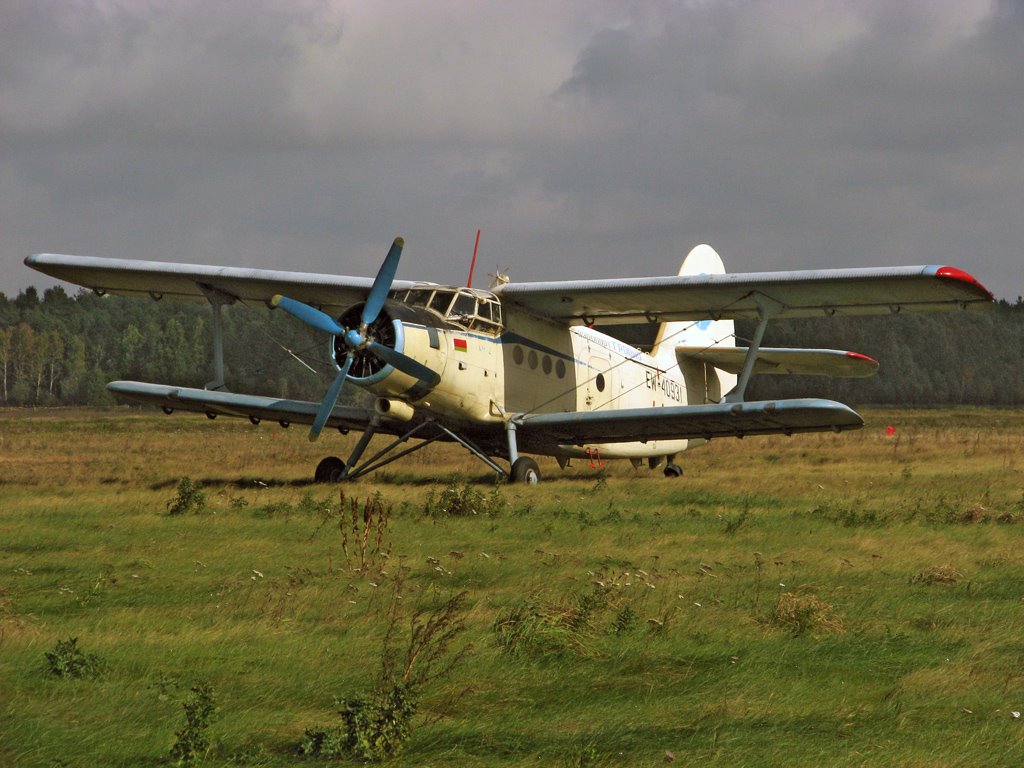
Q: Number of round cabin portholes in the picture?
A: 5